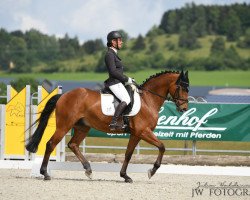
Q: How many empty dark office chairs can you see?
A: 0